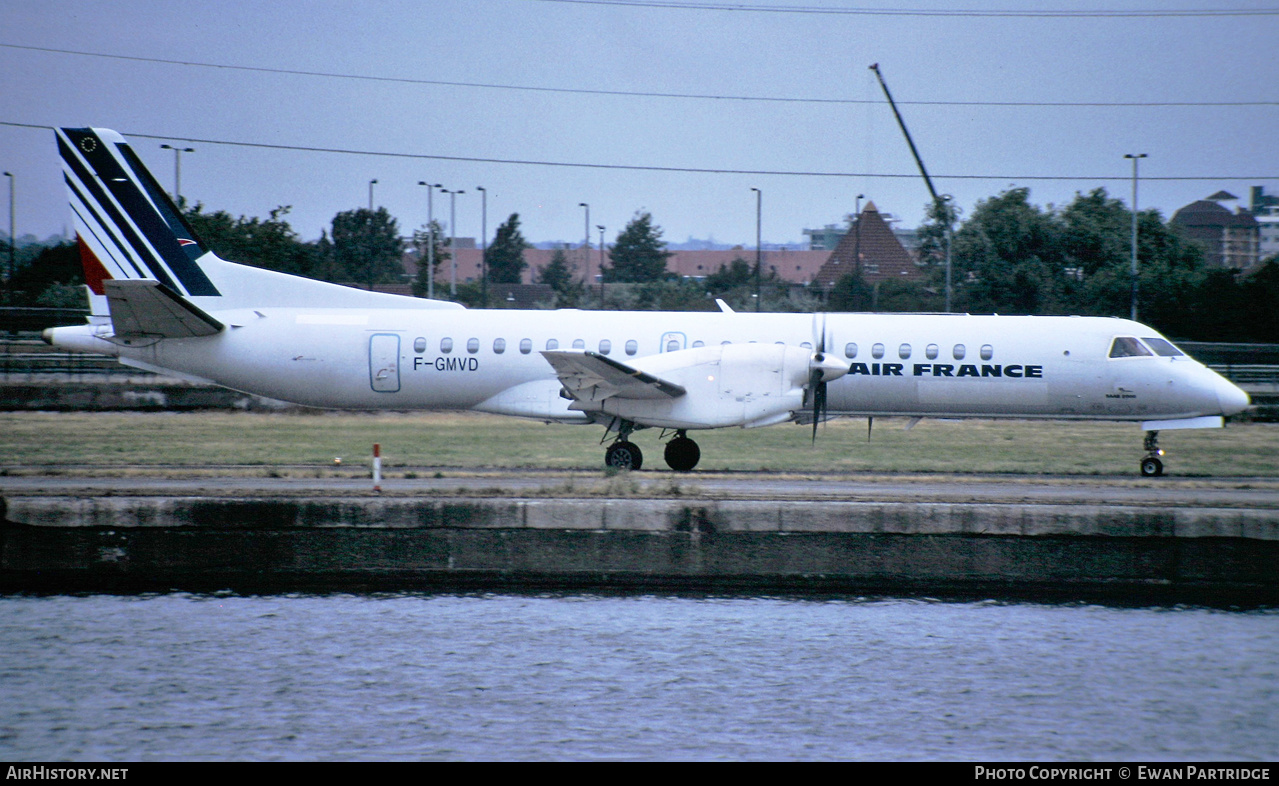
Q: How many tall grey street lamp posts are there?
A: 12